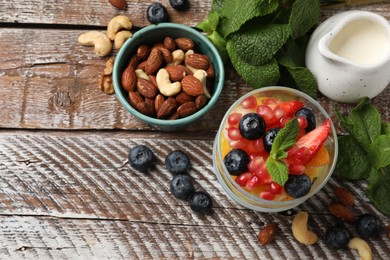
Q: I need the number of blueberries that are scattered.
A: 8